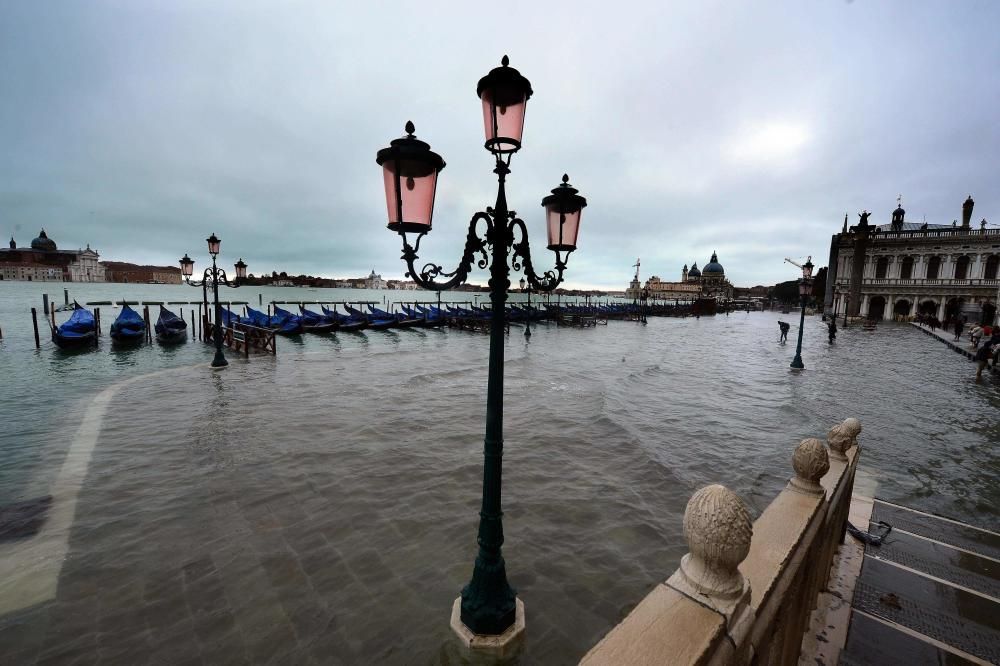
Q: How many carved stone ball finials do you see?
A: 4